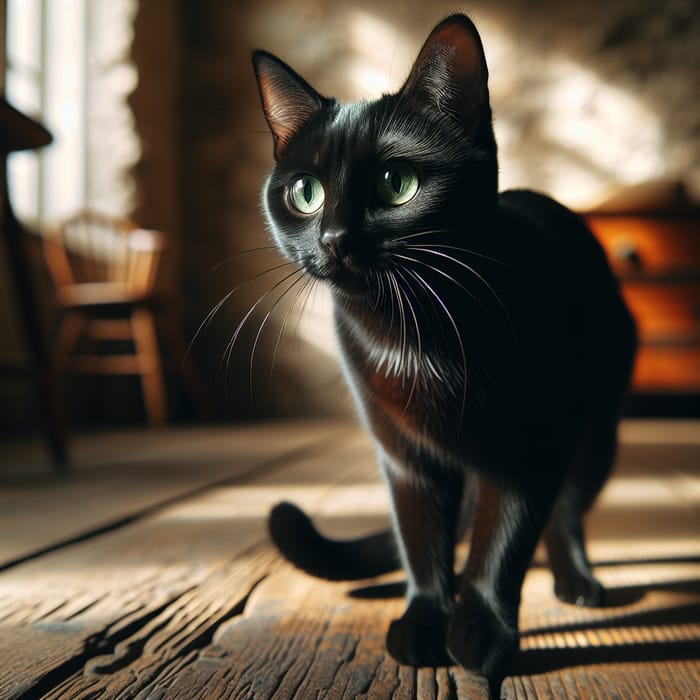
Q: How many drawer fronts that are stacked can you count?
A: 3